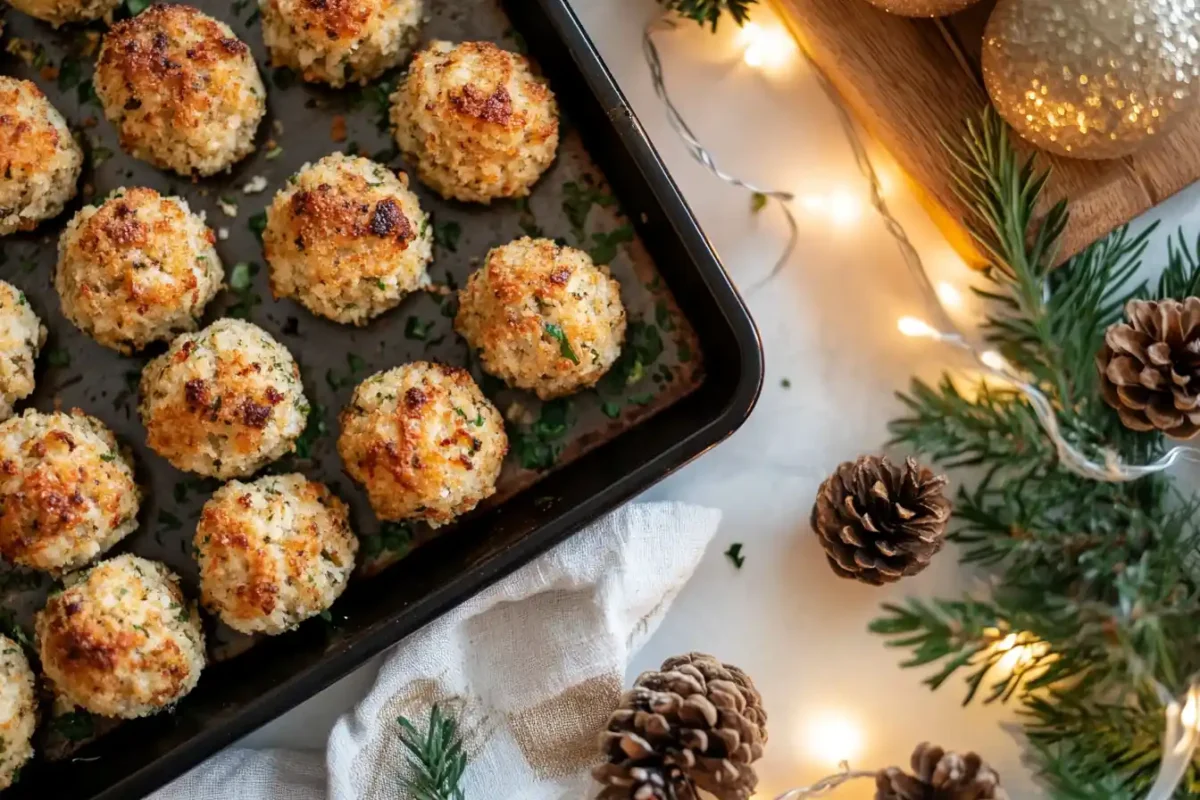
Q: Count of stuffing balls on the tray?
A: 15